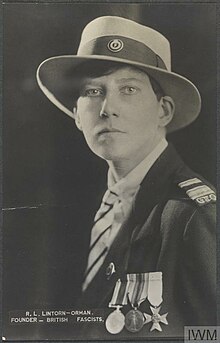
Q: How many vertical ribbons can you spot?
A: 3